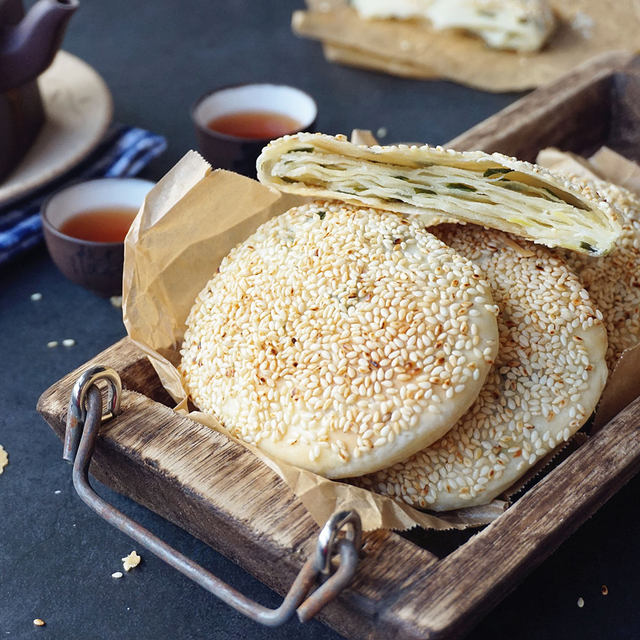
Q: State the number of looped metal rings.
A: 2